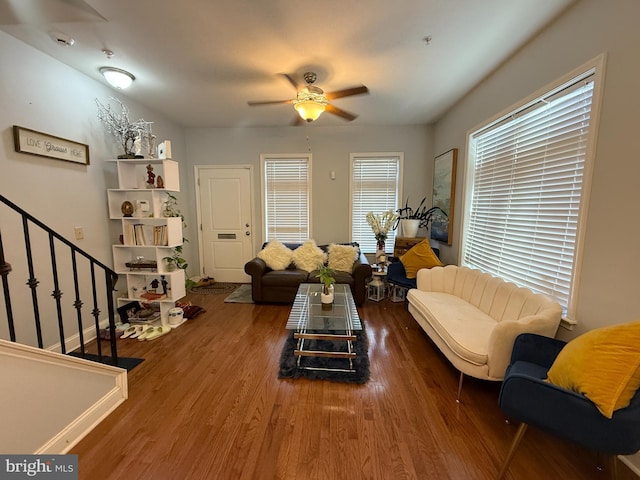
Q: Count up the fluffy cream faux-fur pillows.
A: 3